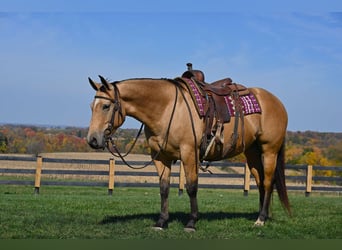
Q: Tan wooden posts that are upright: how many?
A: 5